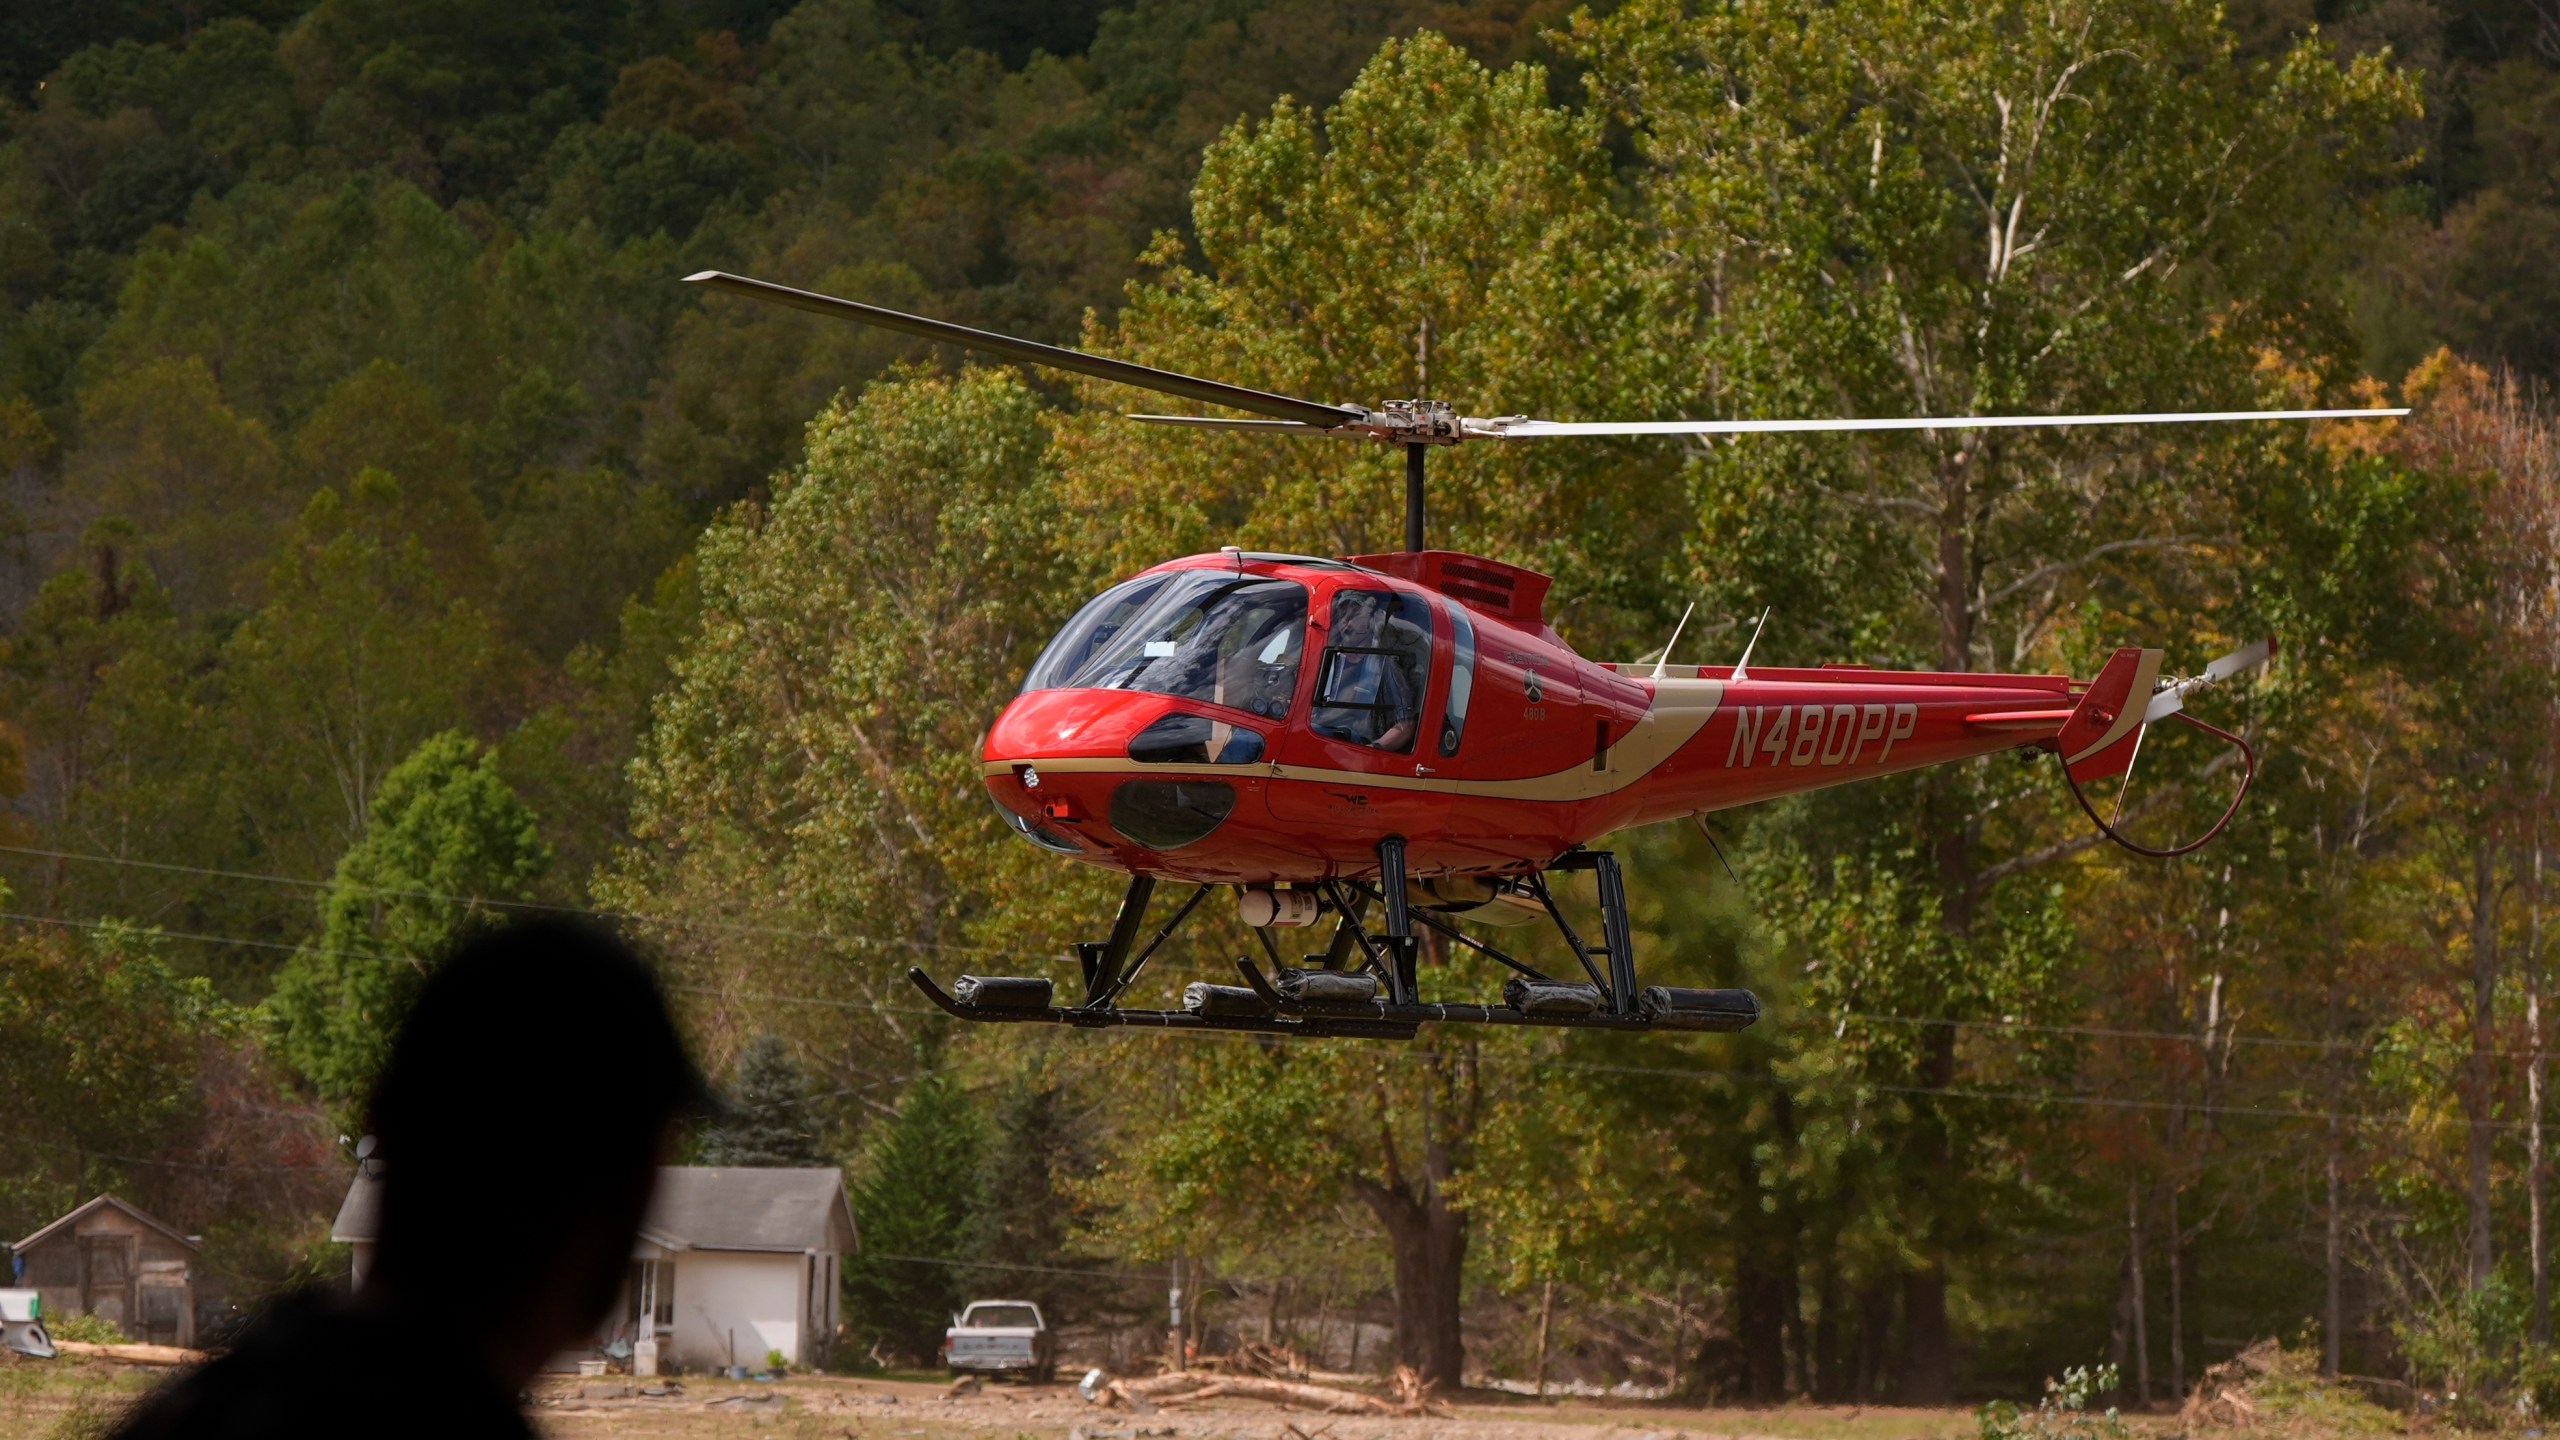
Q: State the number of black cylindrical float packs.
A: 5